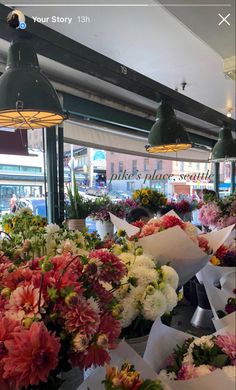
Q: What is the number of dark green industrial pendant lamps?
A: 3